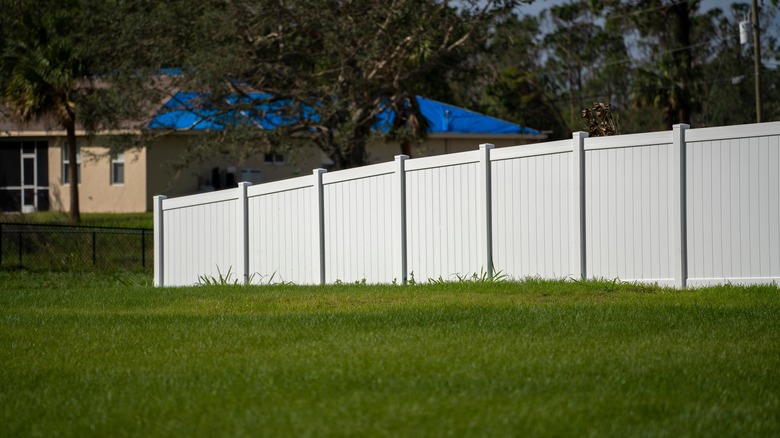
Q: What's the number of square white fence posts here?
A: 7